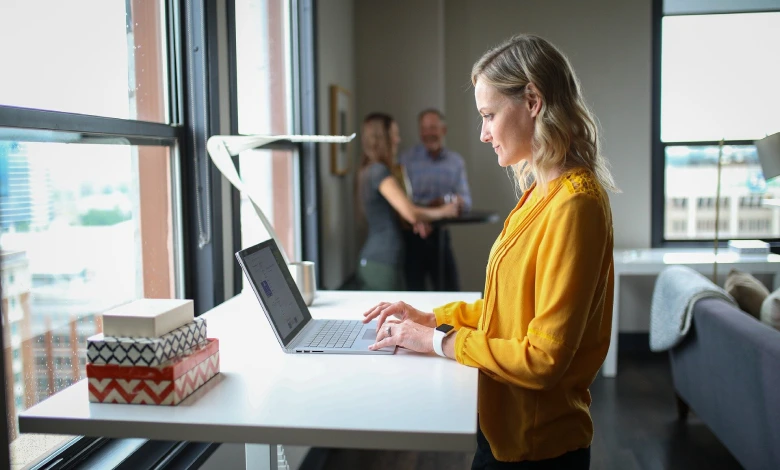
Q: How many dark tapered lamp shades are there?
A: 1